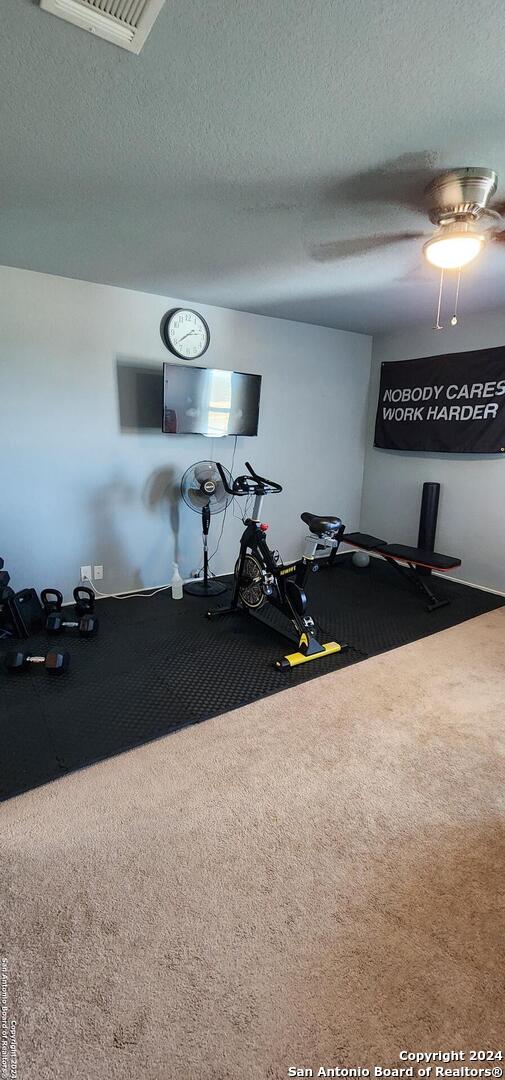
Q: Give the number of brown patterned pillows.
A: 0